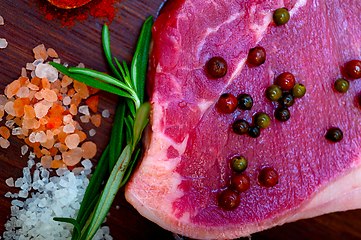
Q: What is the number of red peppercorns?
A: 8